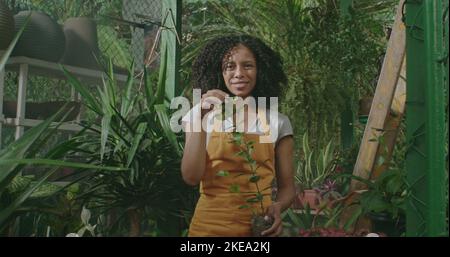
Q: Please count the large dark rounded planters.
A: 3